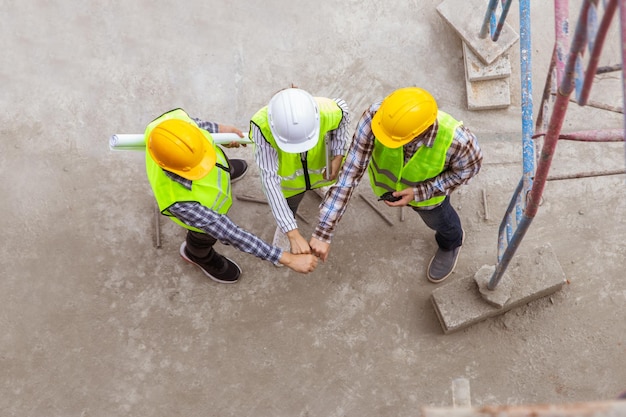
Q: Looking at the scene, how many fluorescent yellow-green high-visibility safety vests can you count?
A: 3